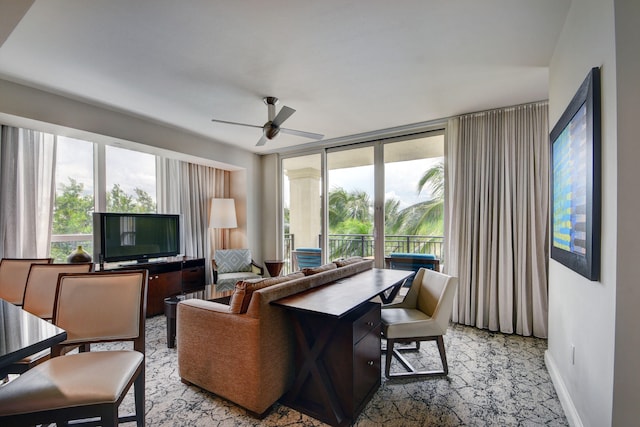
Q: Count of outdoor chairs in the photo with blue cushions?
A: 2